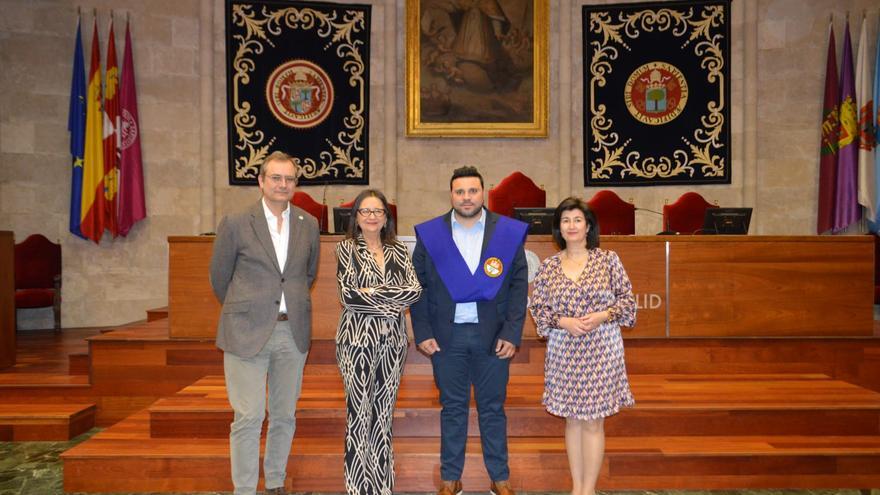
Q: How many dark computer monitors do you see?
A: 3